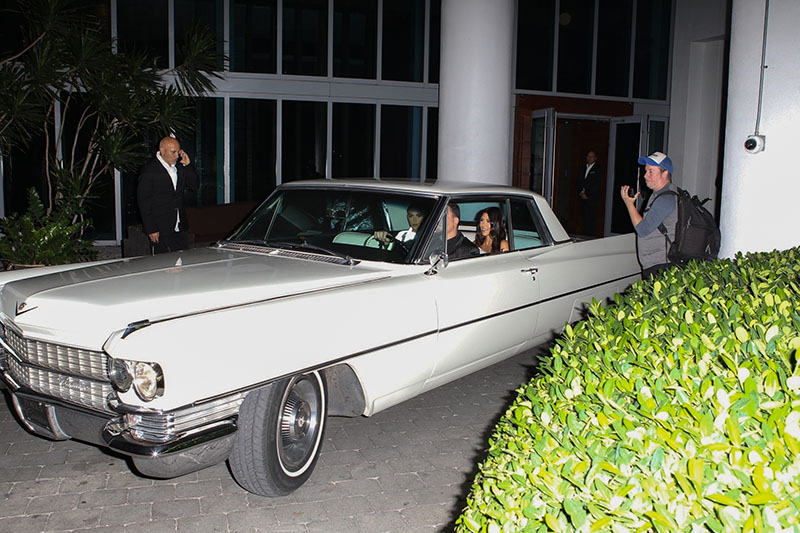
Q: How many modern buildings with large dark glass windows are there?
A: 1